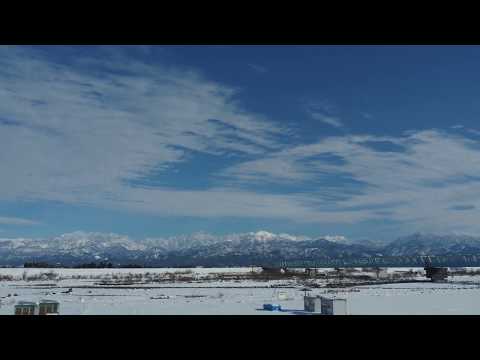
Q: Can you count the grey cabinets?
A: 2